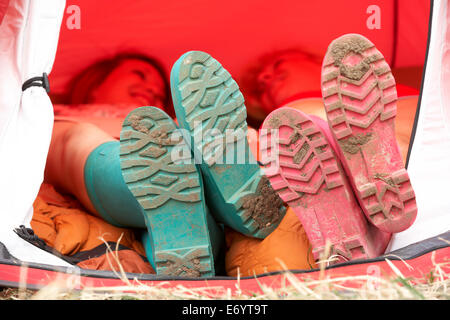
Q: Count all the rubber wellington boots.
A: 4